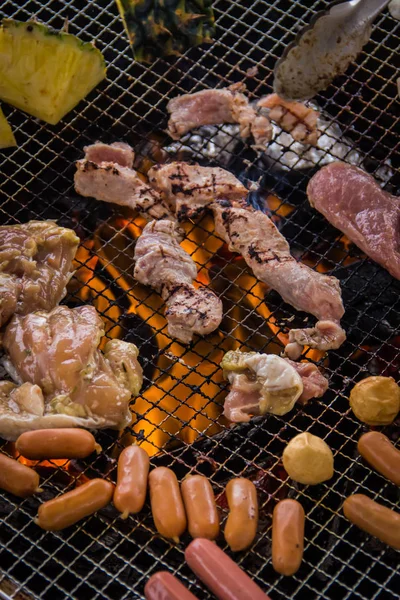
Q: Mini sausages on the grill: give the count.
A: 10